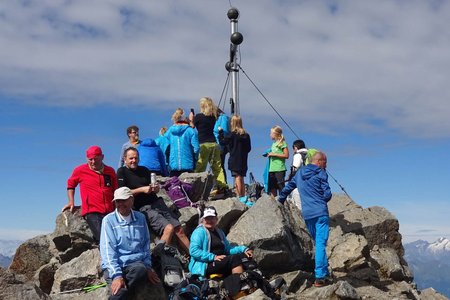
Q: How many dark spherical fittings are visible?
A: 3